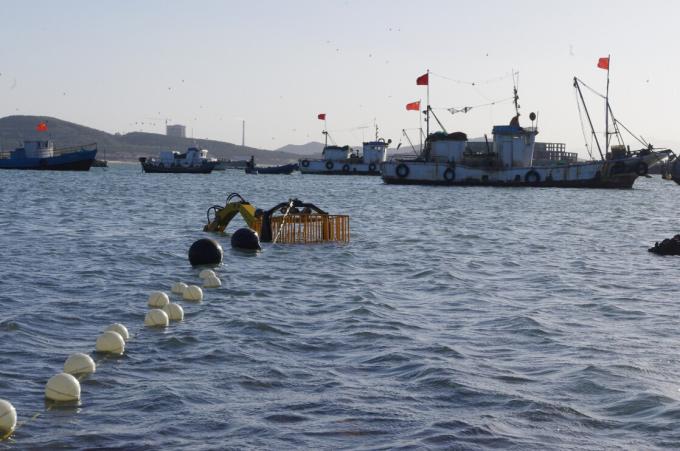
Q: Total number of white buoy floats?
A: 12